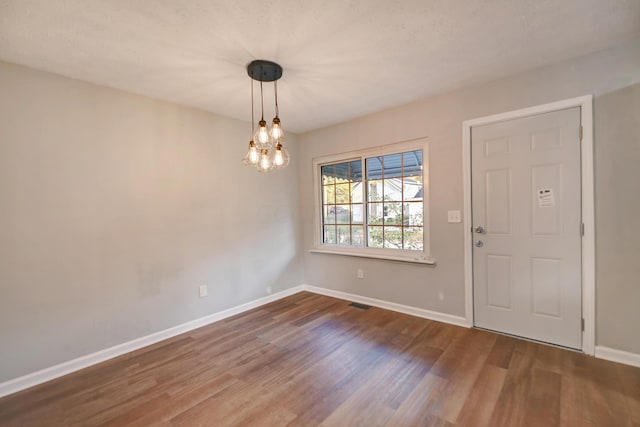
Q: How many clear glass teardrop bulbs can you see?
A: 5